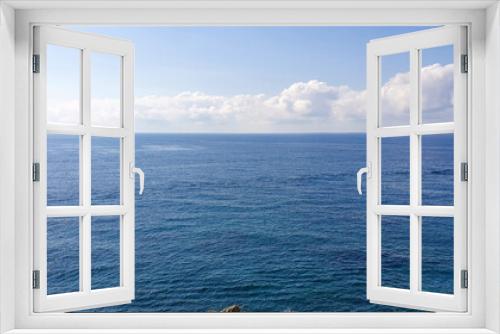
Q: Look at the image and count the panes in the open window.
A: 12